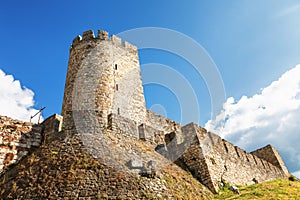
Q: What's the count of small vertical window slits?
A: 3